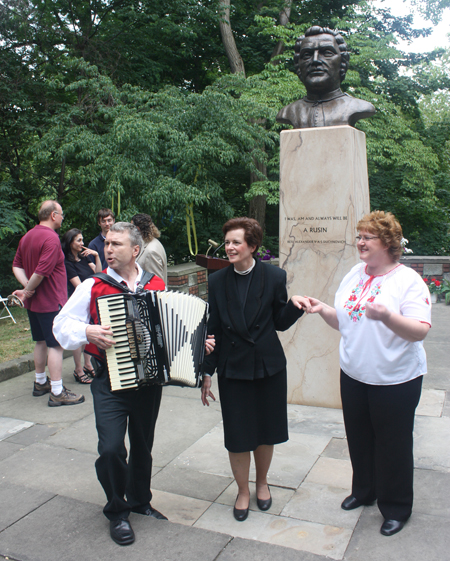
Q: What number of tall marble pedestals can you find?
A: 1